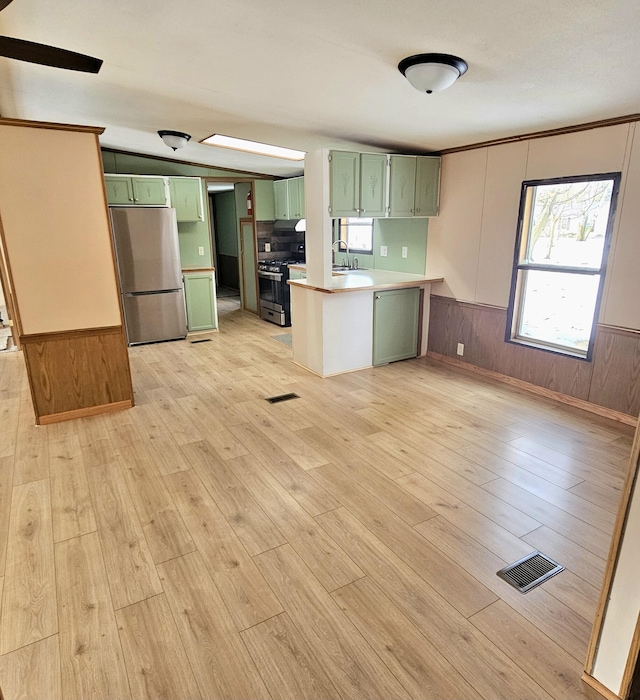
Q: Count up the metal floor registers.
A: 3